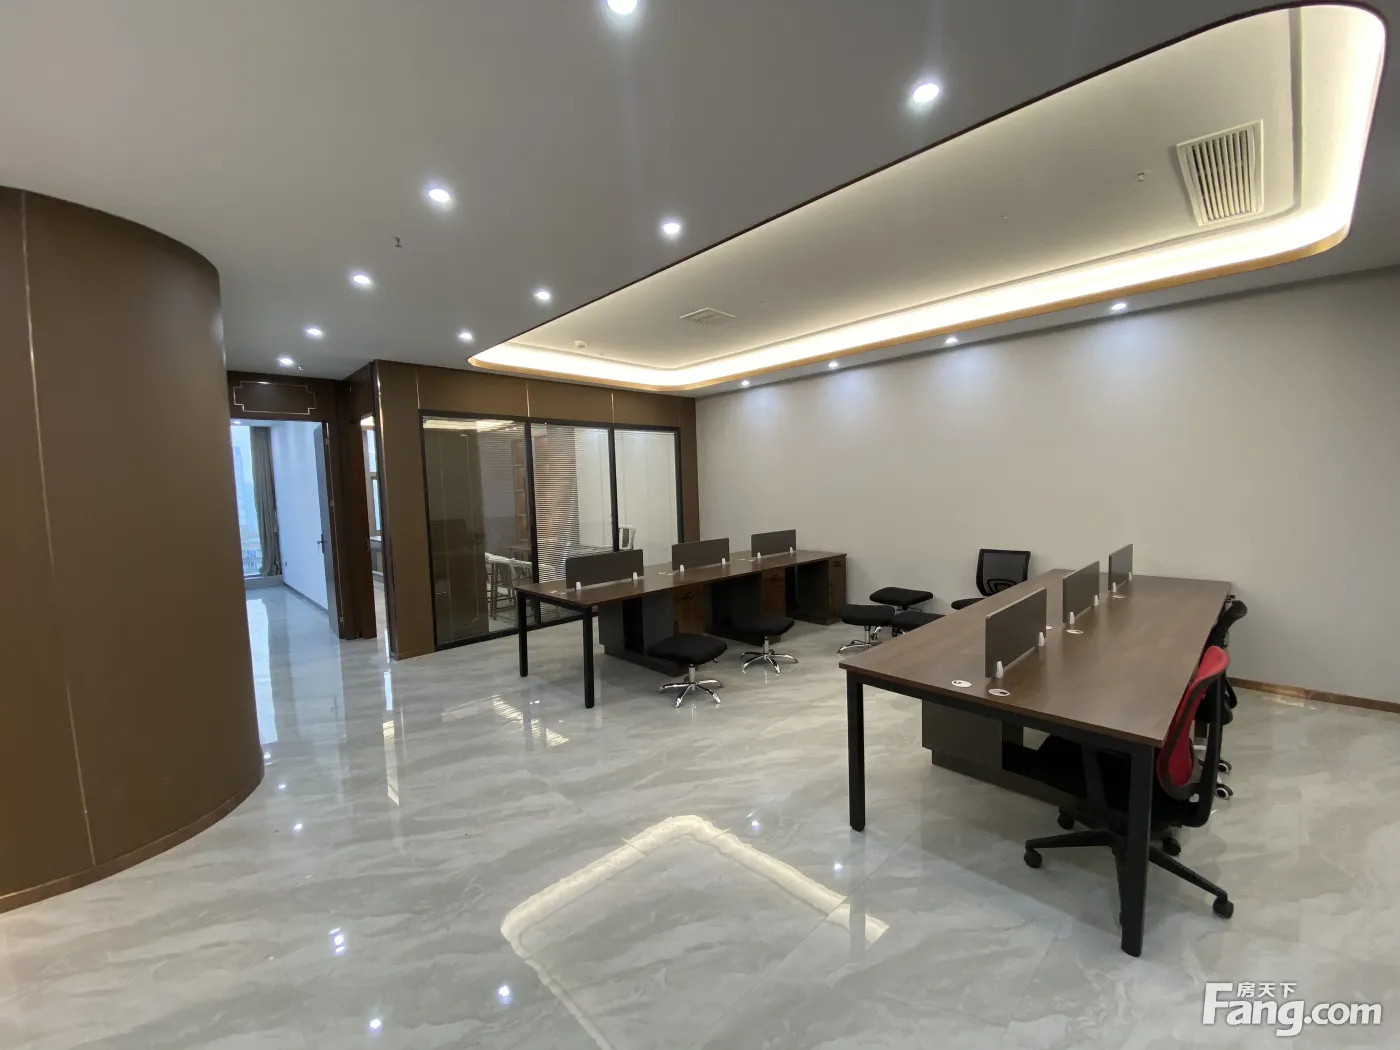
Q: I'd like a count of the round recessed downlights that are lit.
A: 13